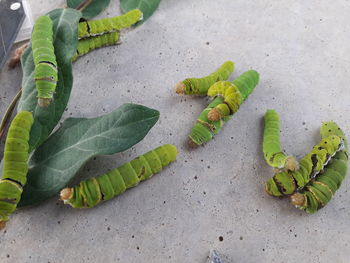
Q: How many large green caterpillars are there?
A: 11